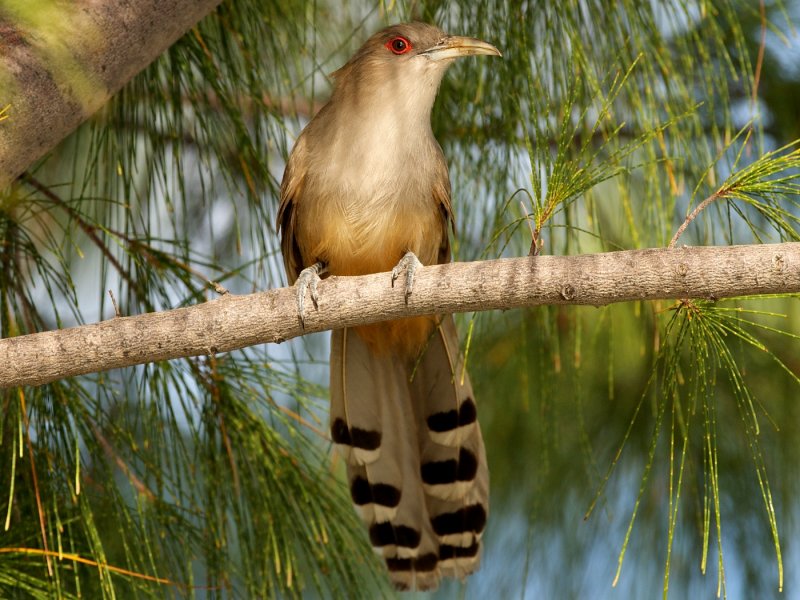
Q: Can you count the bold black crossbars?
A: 8